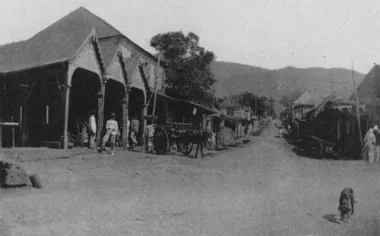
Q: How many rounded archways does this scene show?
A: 3